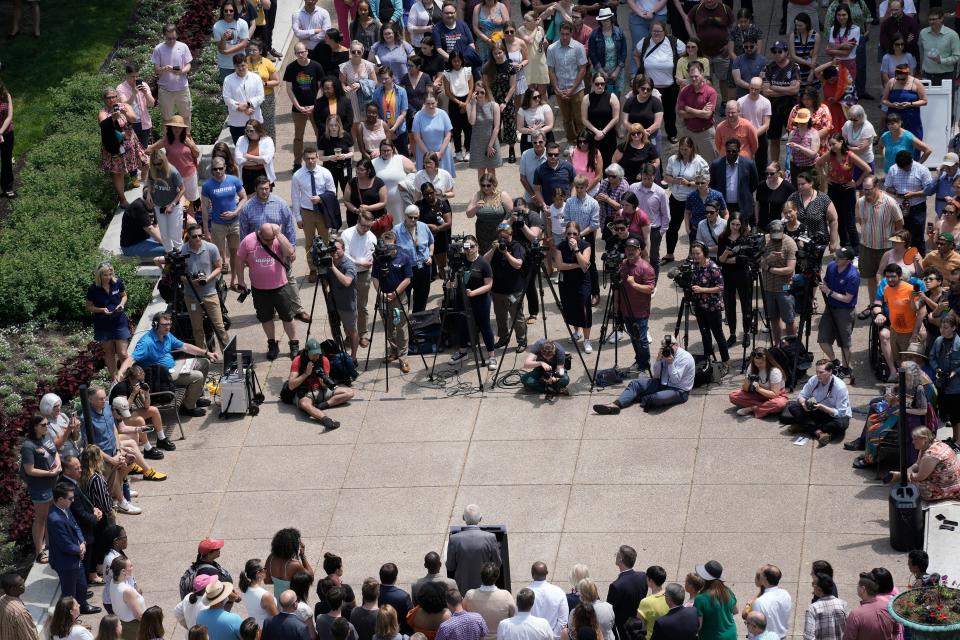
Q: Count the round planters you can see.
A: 1